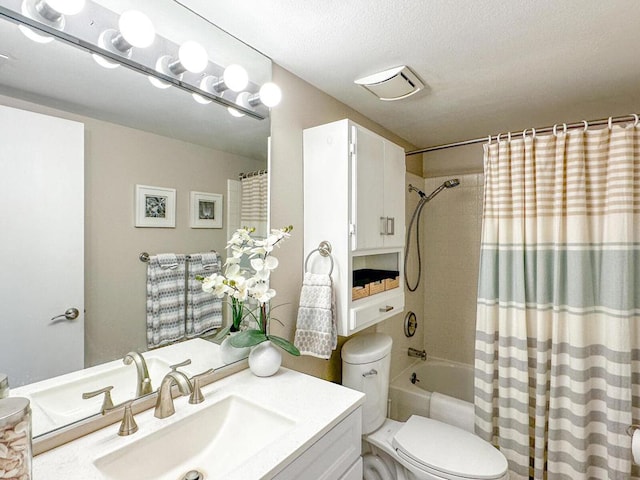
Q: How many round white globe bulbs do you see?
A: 5